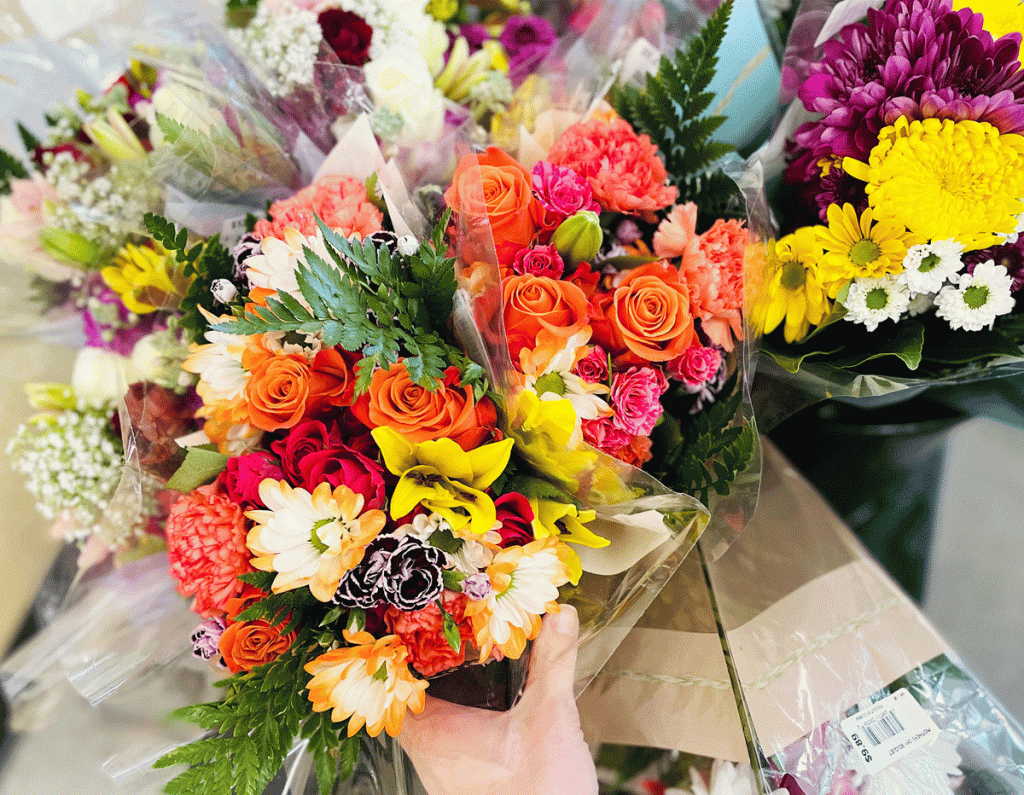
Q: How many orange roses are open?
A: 6